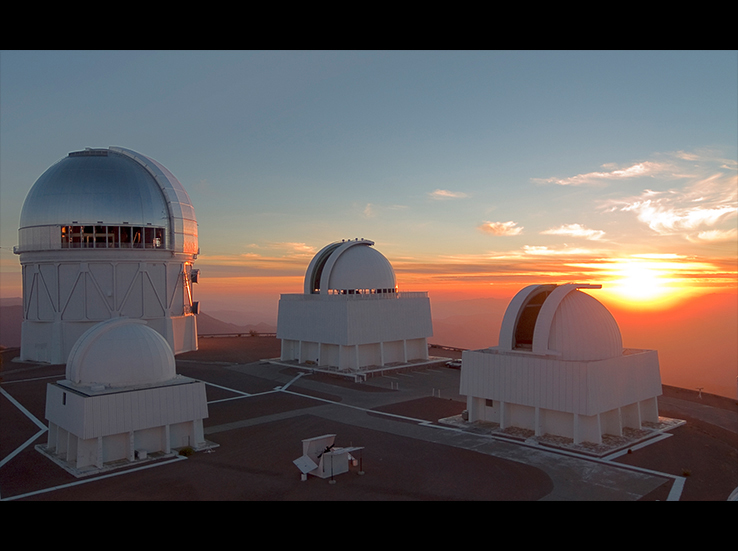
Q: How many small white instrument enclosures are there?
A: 1